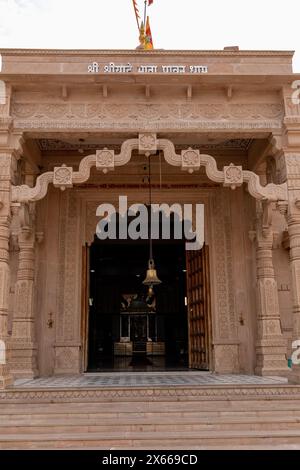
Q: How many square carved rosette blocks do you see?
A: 5